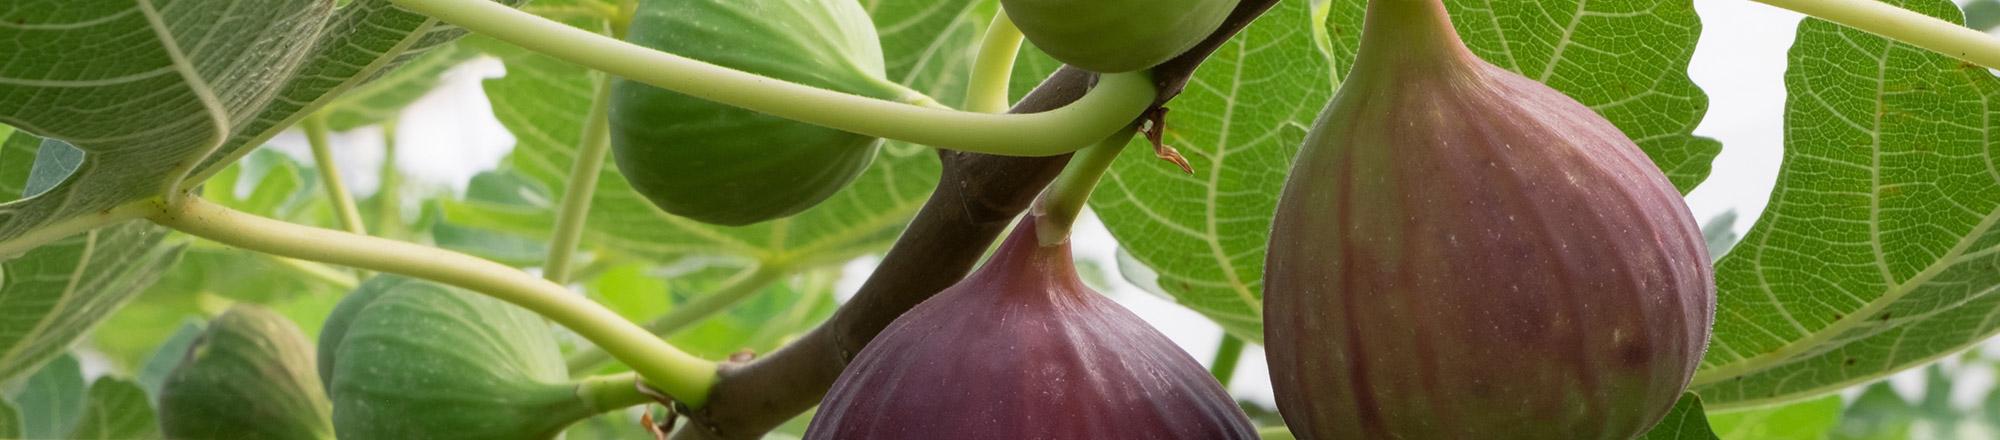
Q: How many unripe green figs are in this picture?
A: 4